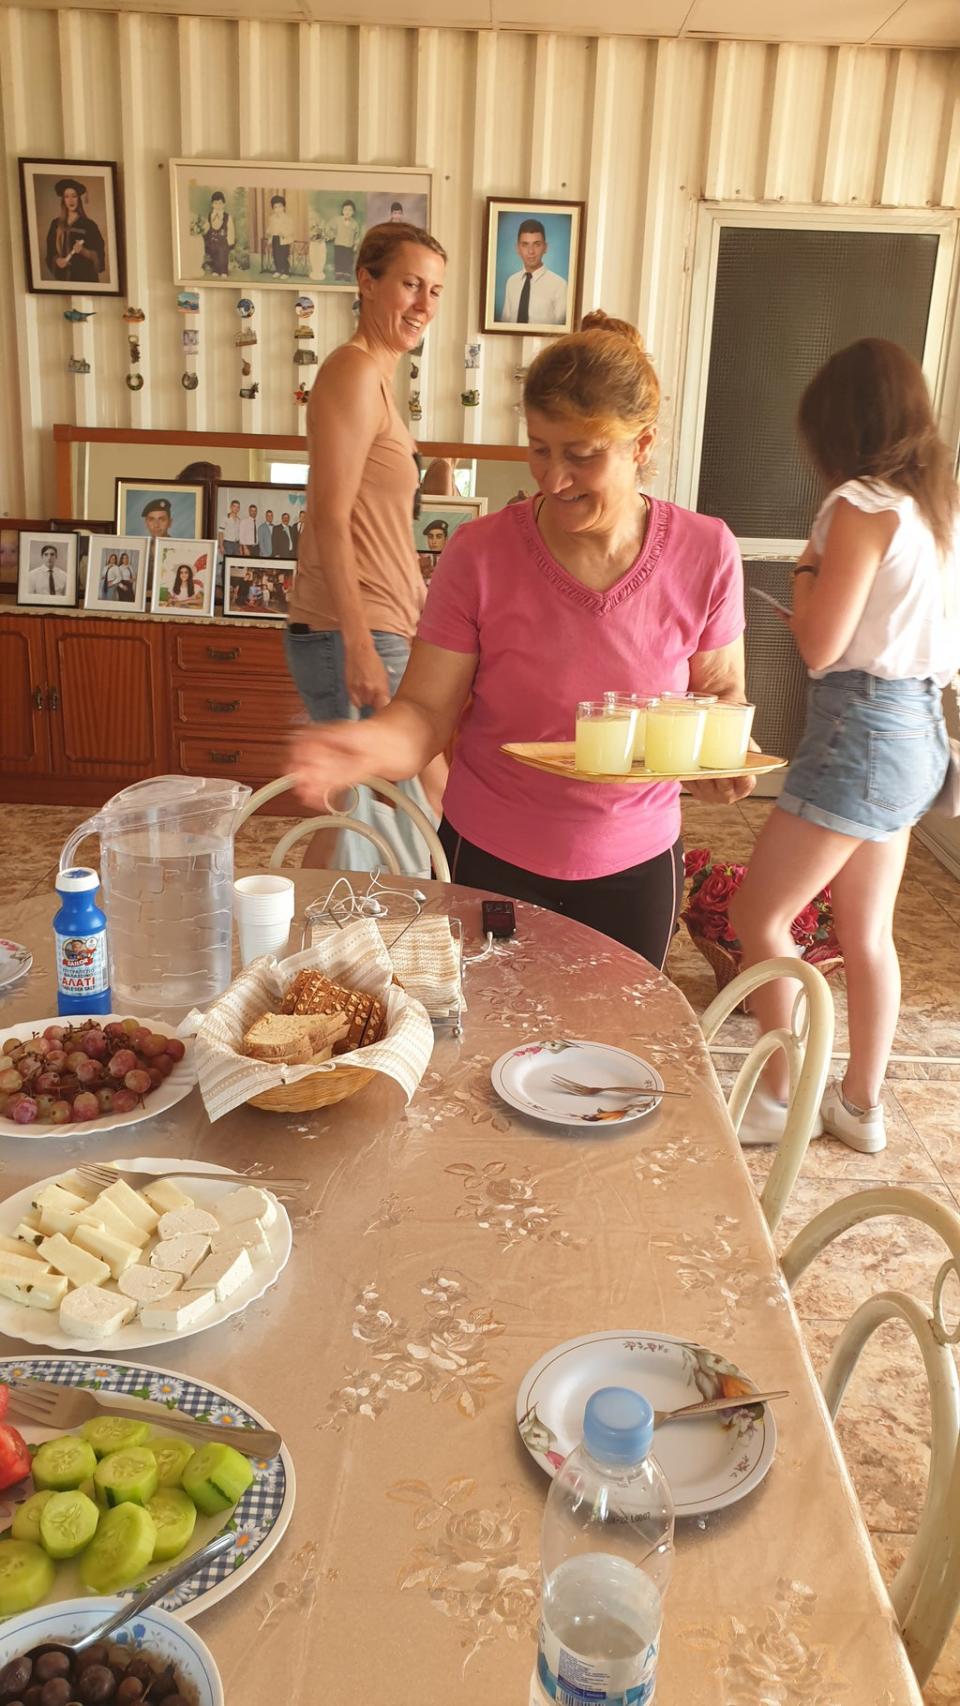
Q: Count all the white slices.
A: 8